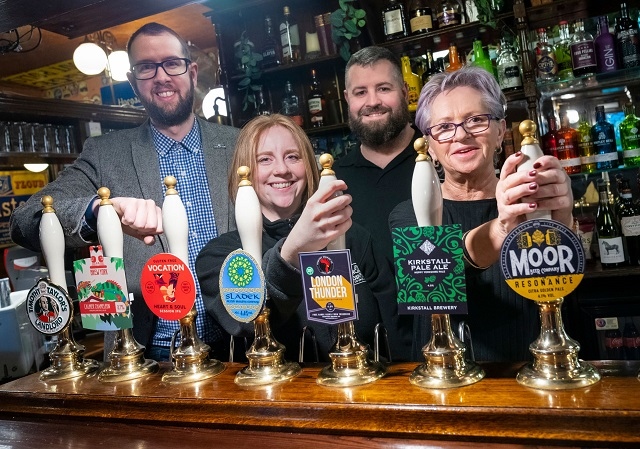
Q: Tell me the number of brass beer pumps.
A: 7